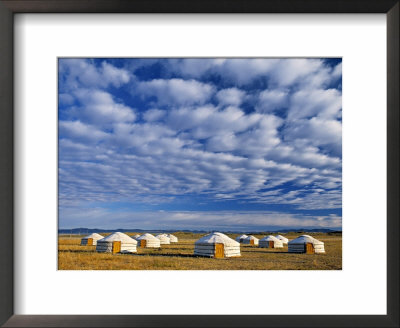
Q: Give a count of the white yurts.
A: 12